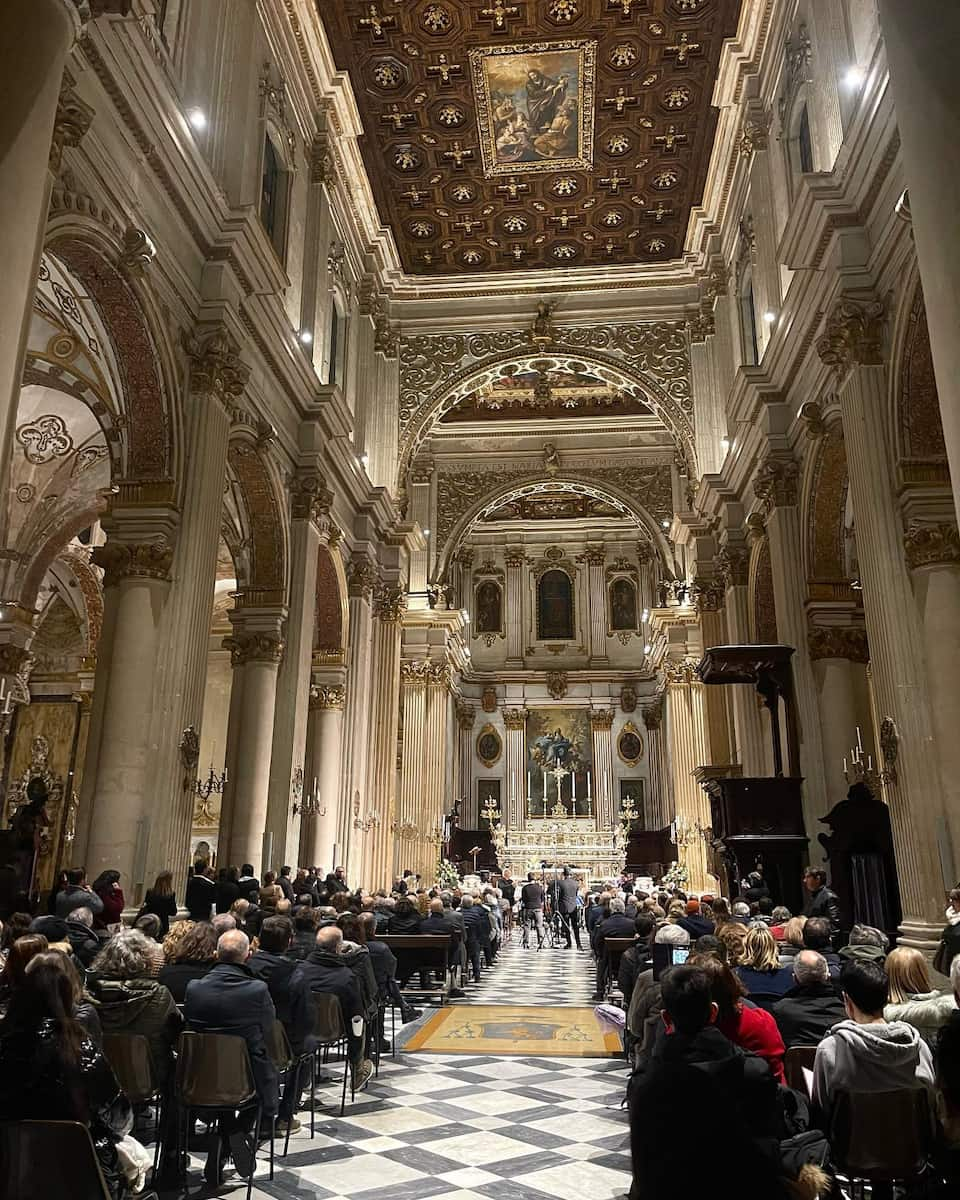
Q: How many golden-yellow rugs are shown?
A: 1